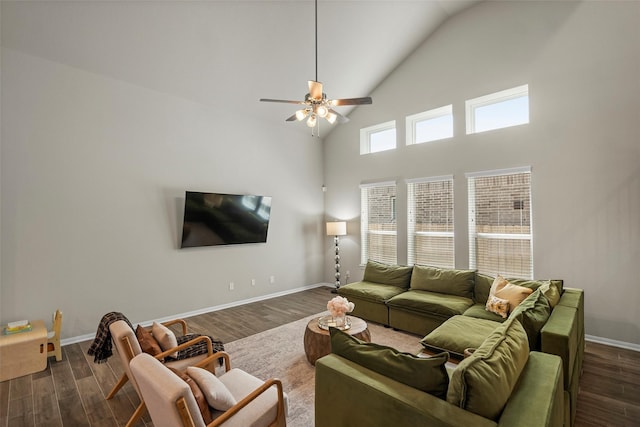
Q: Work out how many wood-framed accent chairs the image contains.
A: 2